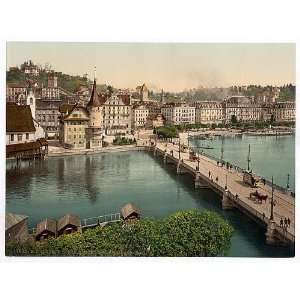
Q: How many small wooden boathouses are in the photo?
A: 3